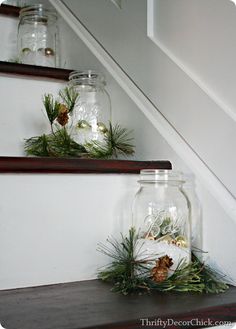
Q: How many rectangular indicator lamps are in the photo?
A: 0